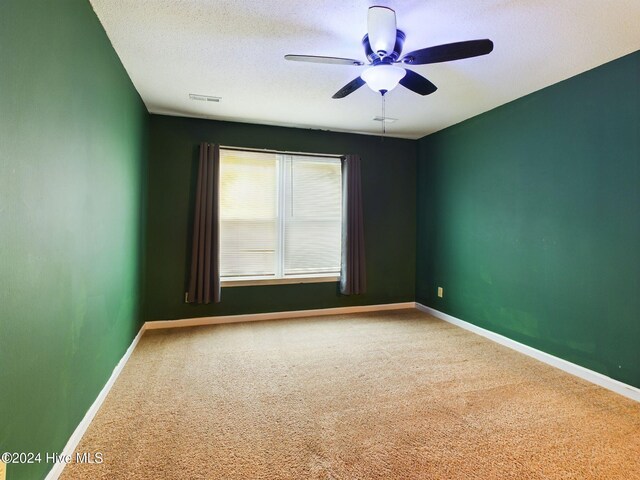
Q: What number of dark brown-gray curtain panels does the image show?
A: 2